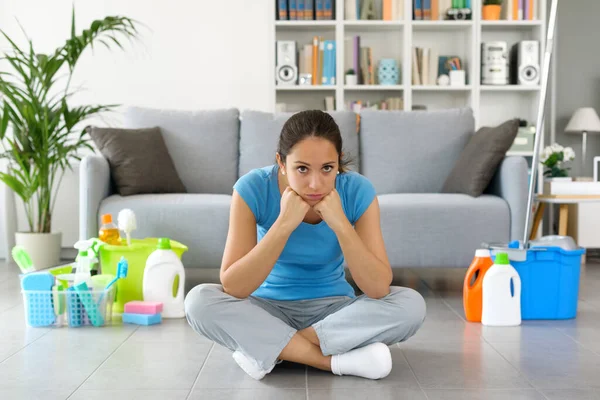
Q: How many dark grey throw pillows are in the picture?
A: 2